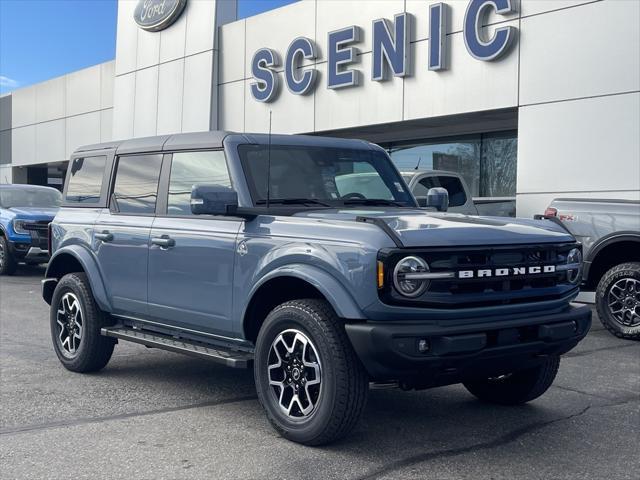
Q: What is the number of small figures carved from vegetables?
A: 0